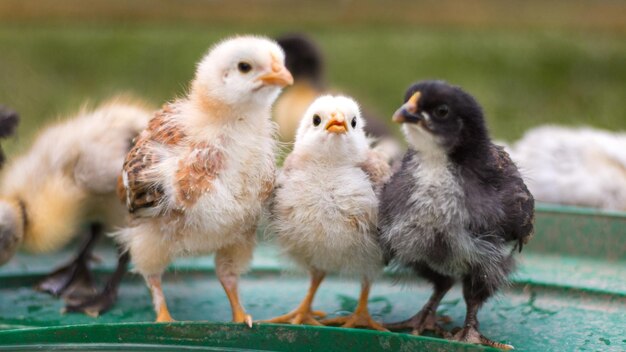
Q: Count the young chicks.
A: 3